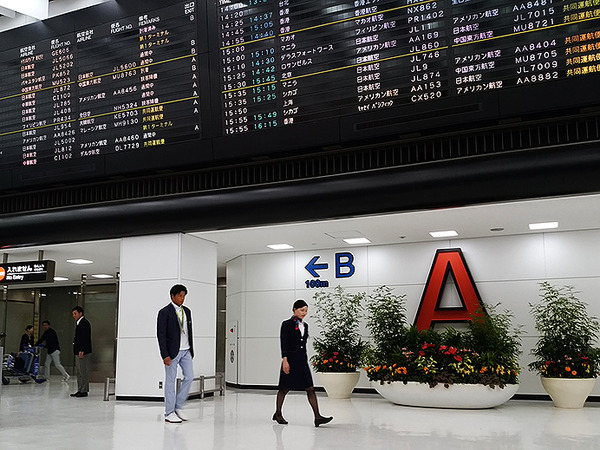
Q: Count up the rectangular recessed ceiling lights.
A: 7